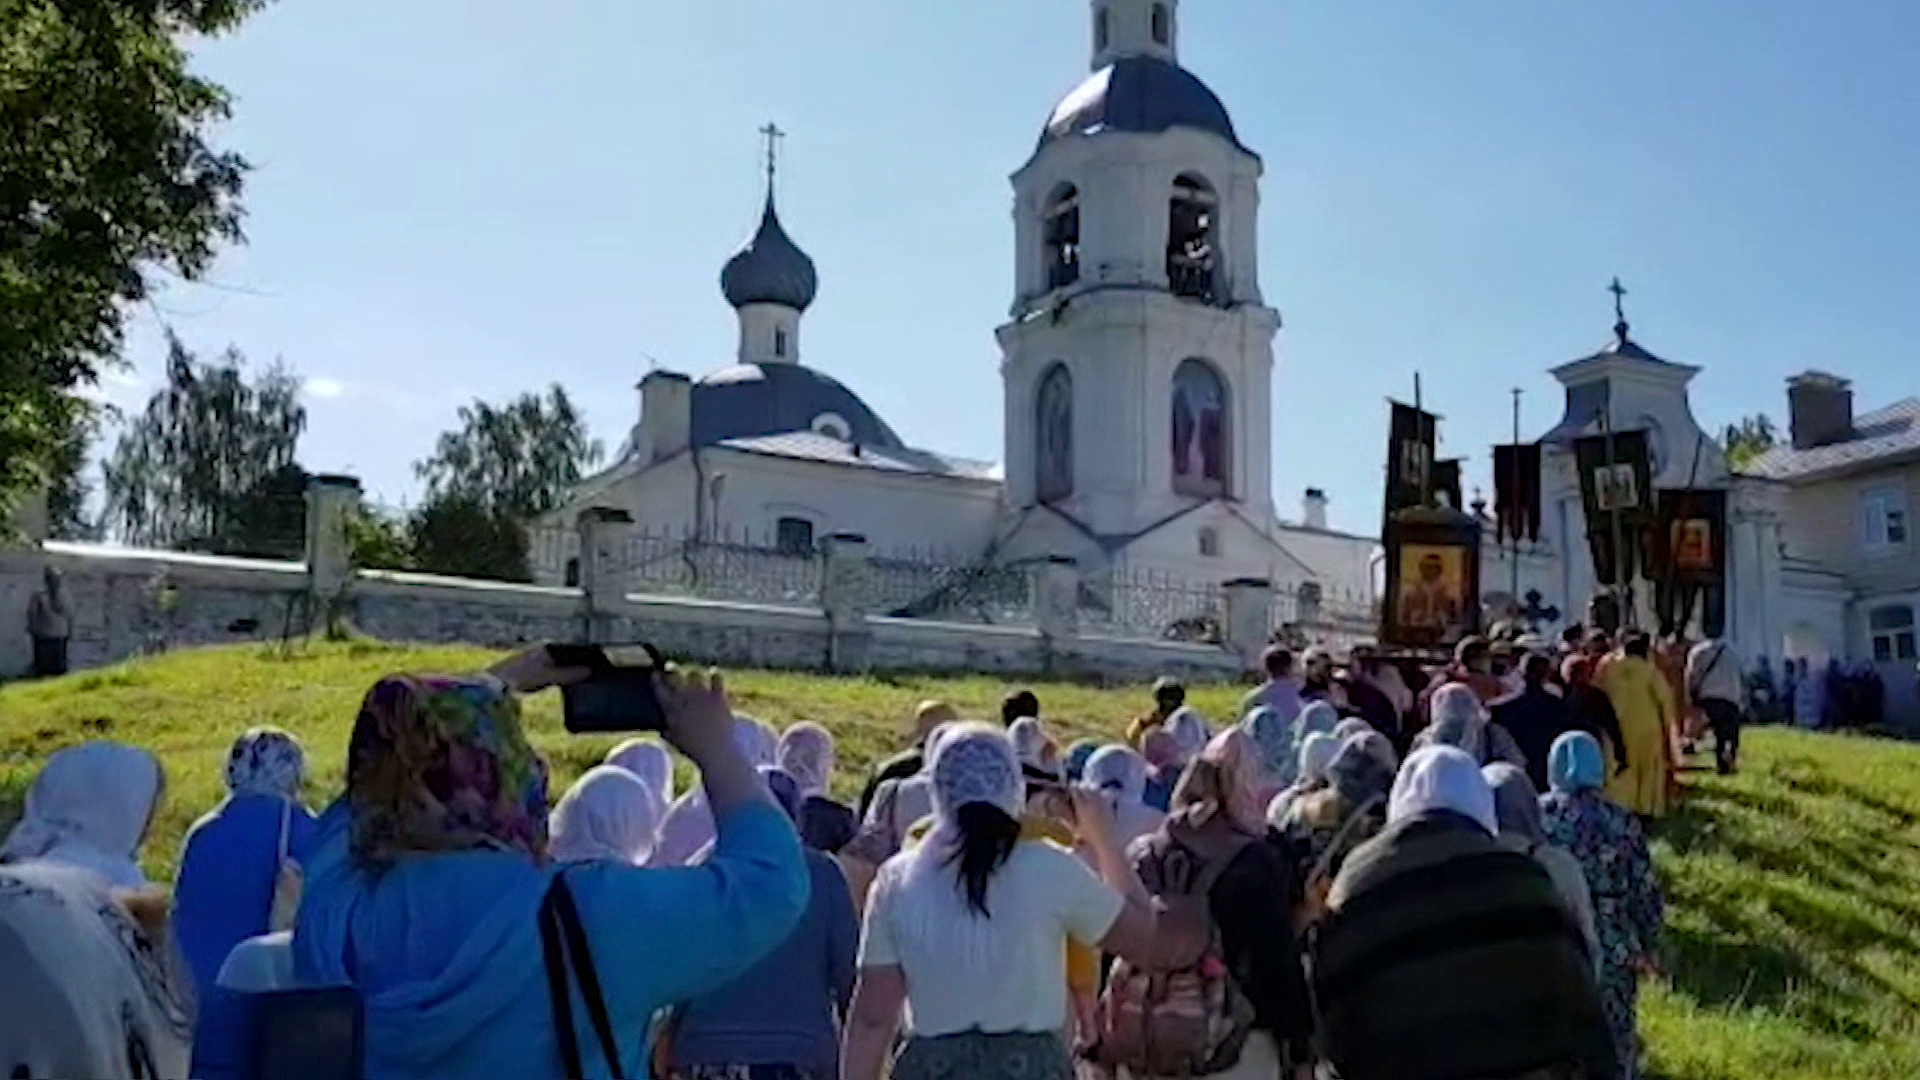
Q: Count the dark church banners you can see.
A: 5